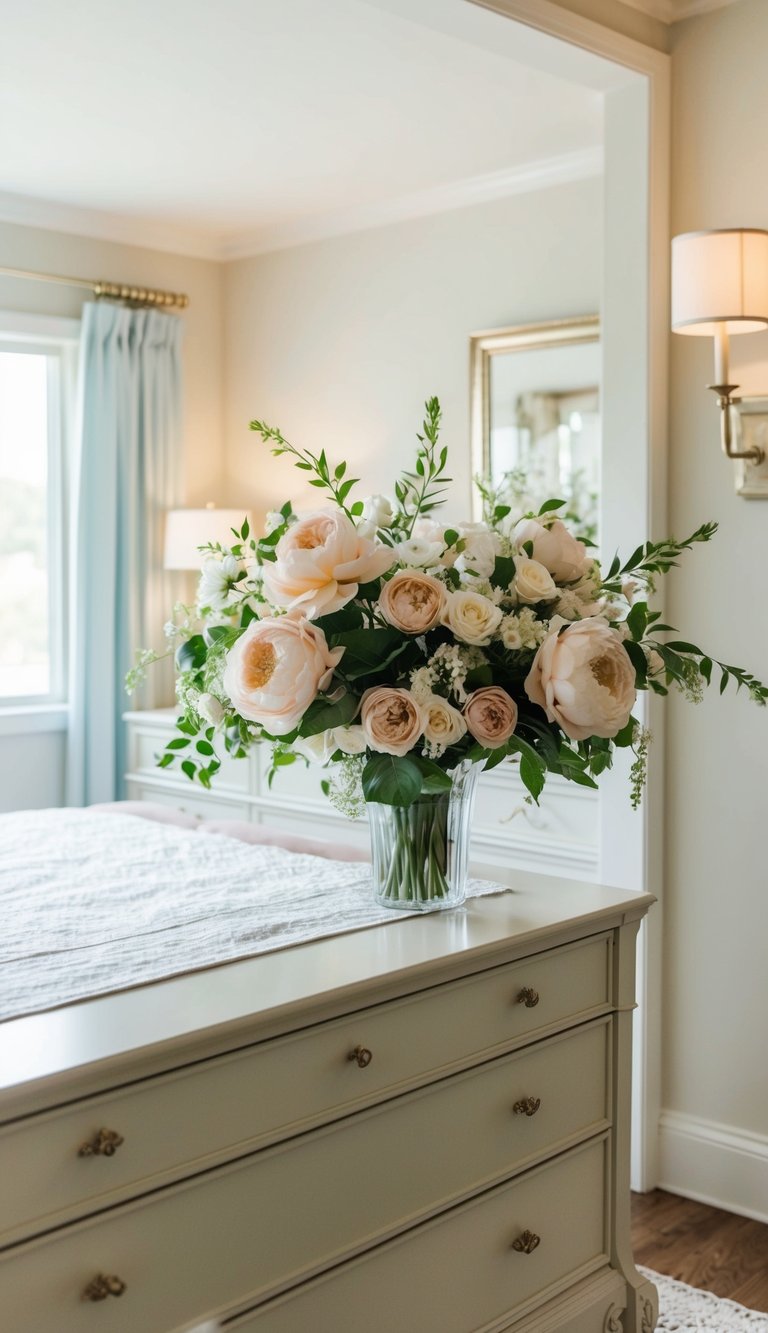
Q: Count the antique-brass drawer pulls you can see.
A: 6